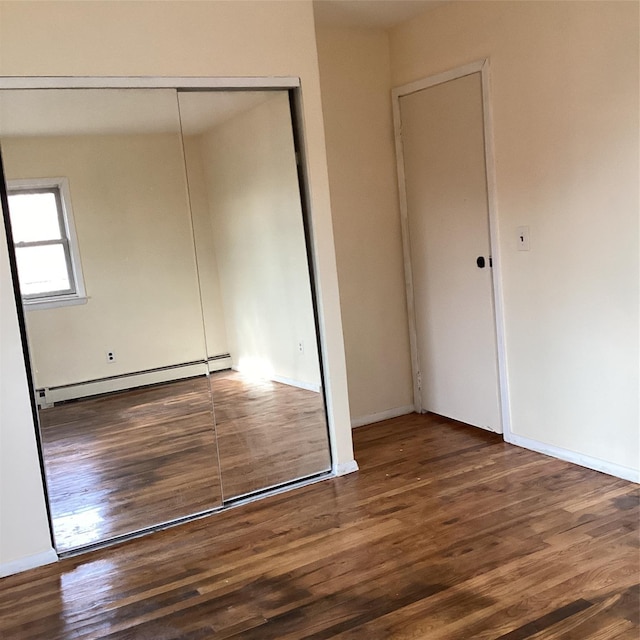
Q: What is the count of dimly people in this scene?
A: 0